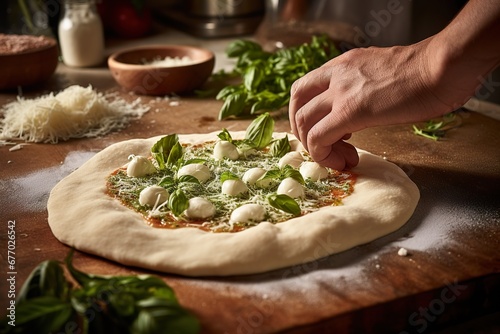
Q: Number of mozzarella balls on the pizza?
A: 11